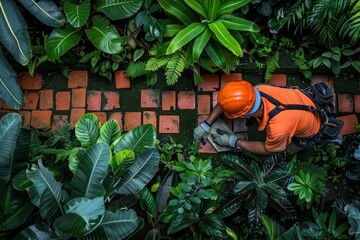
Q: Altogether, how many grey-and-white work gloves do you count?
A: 2